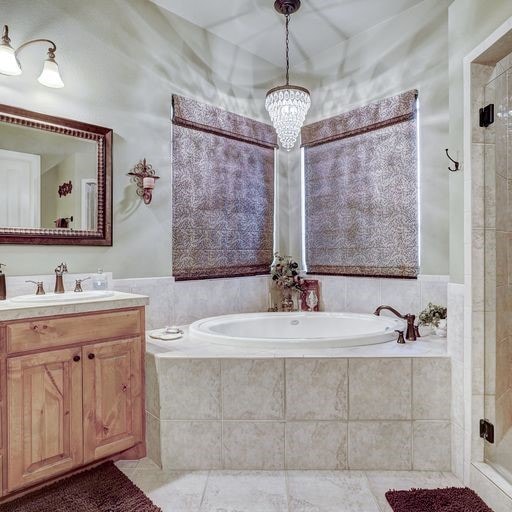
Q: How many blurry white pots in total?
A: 2